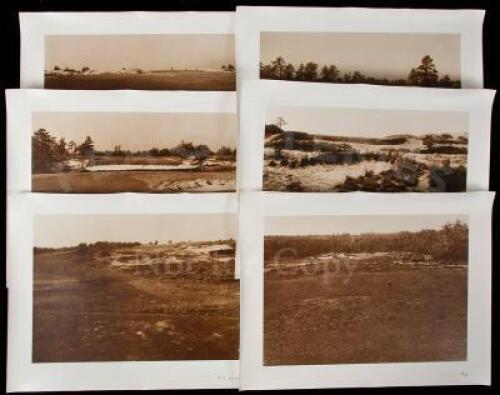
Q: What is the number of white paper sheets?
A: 6